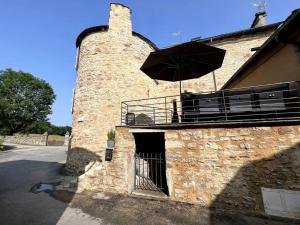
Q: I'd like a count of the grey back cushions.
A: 3